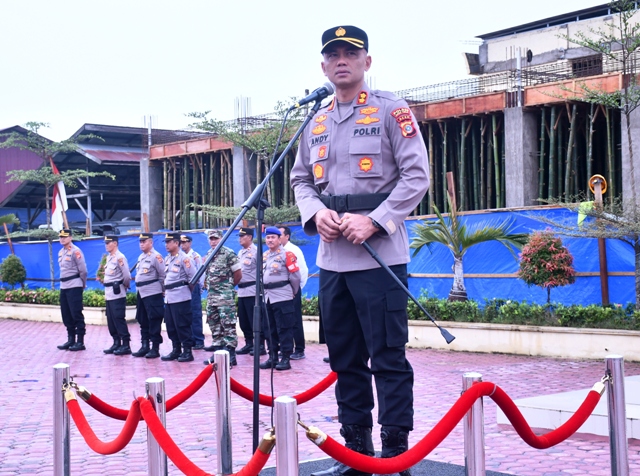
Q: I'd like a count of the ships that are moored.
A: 0